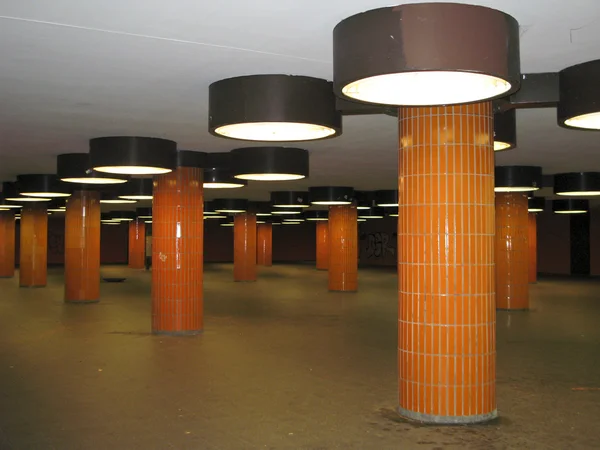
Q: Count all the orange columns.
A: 12